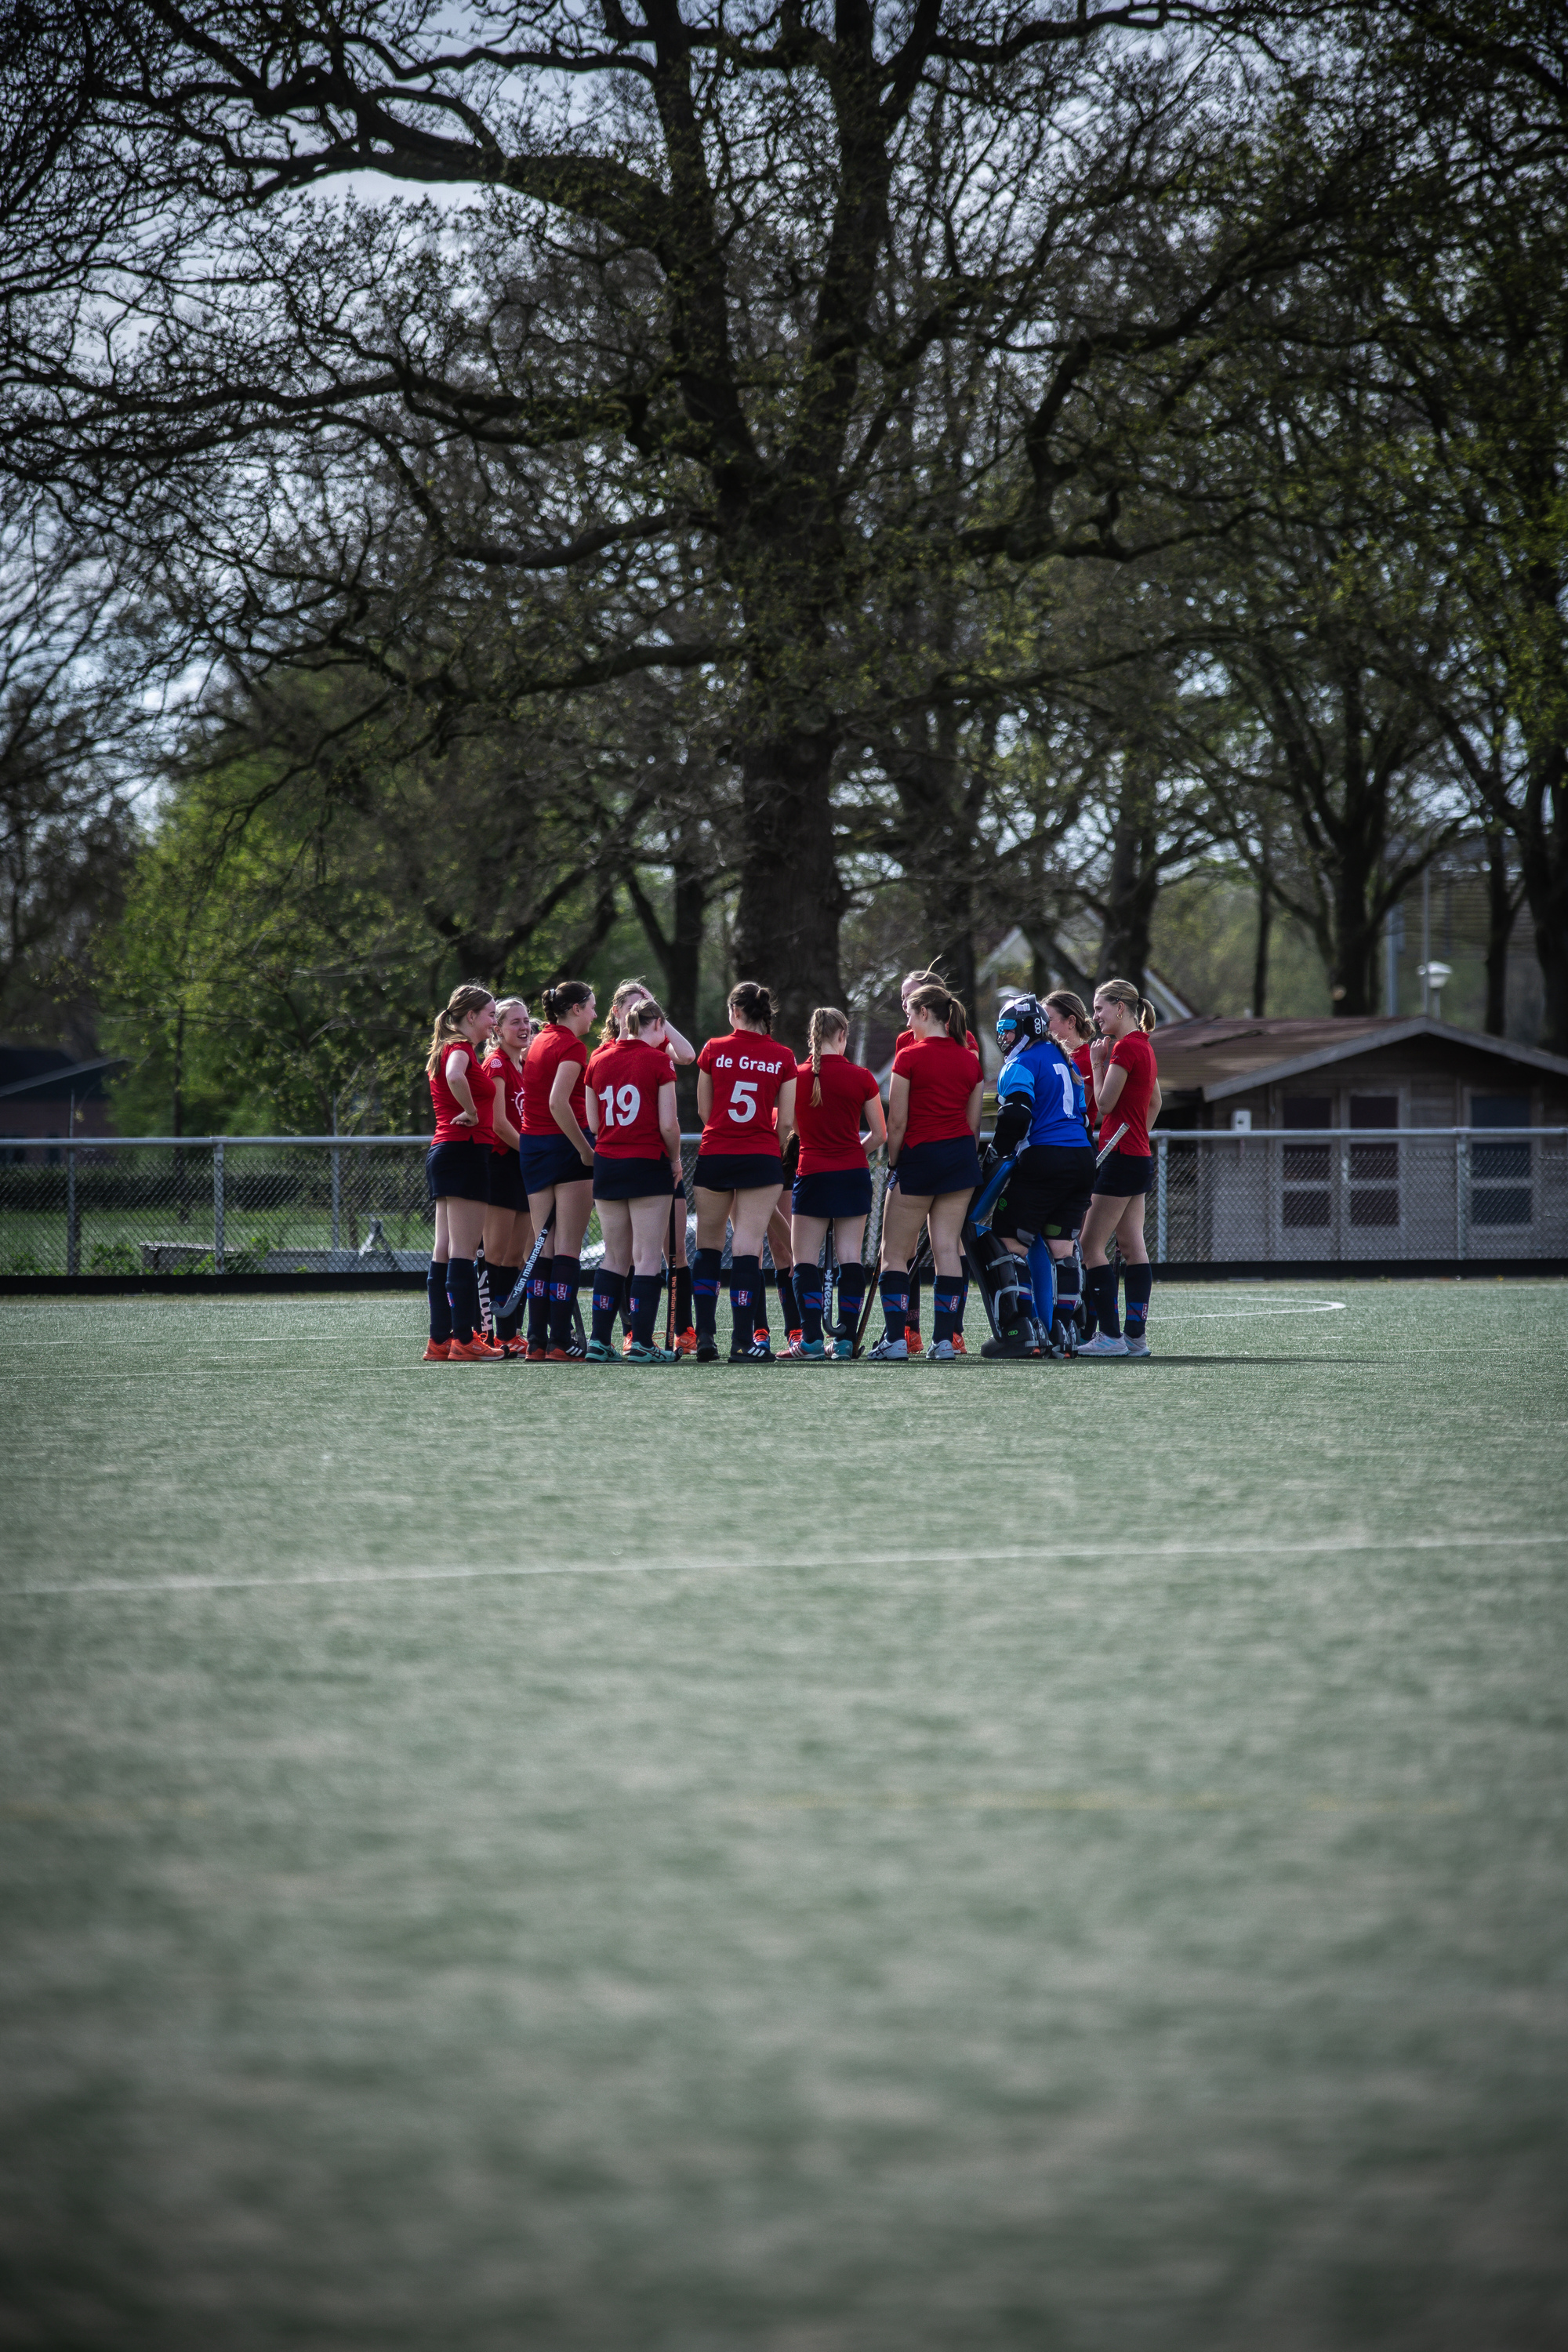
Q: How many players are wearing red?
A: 11